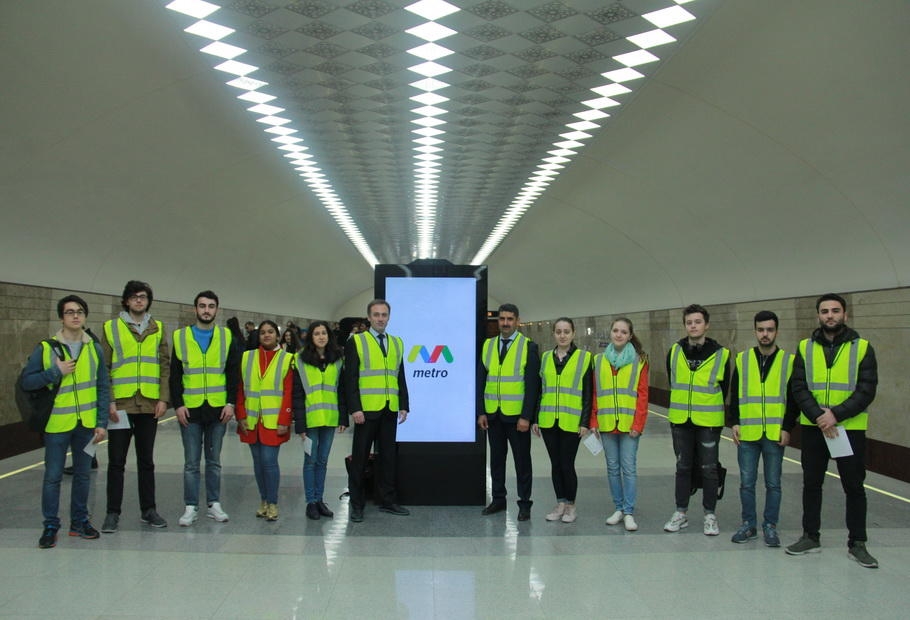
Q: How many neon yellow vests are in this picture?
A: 12